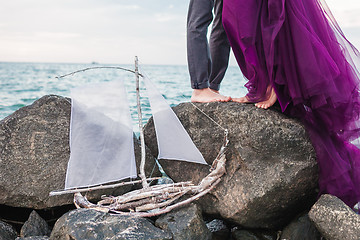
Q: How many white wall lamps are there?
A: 0